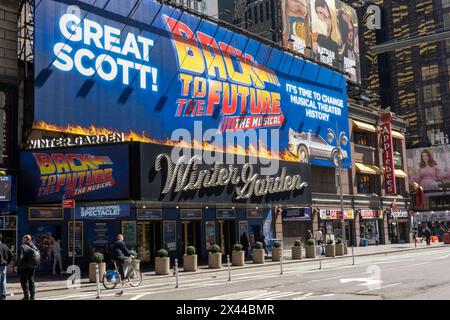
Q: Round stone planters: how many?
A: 12